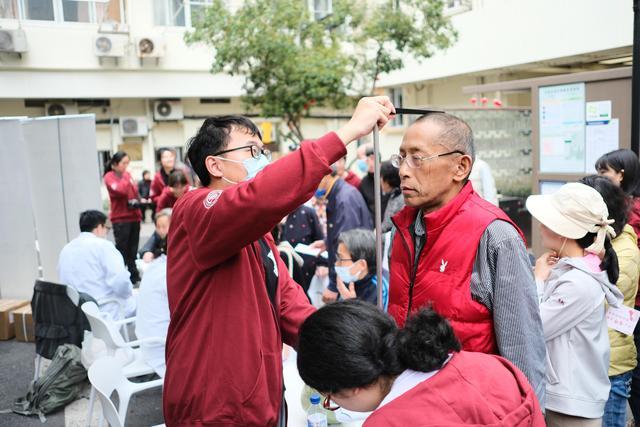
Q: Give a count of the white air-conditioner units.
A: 6